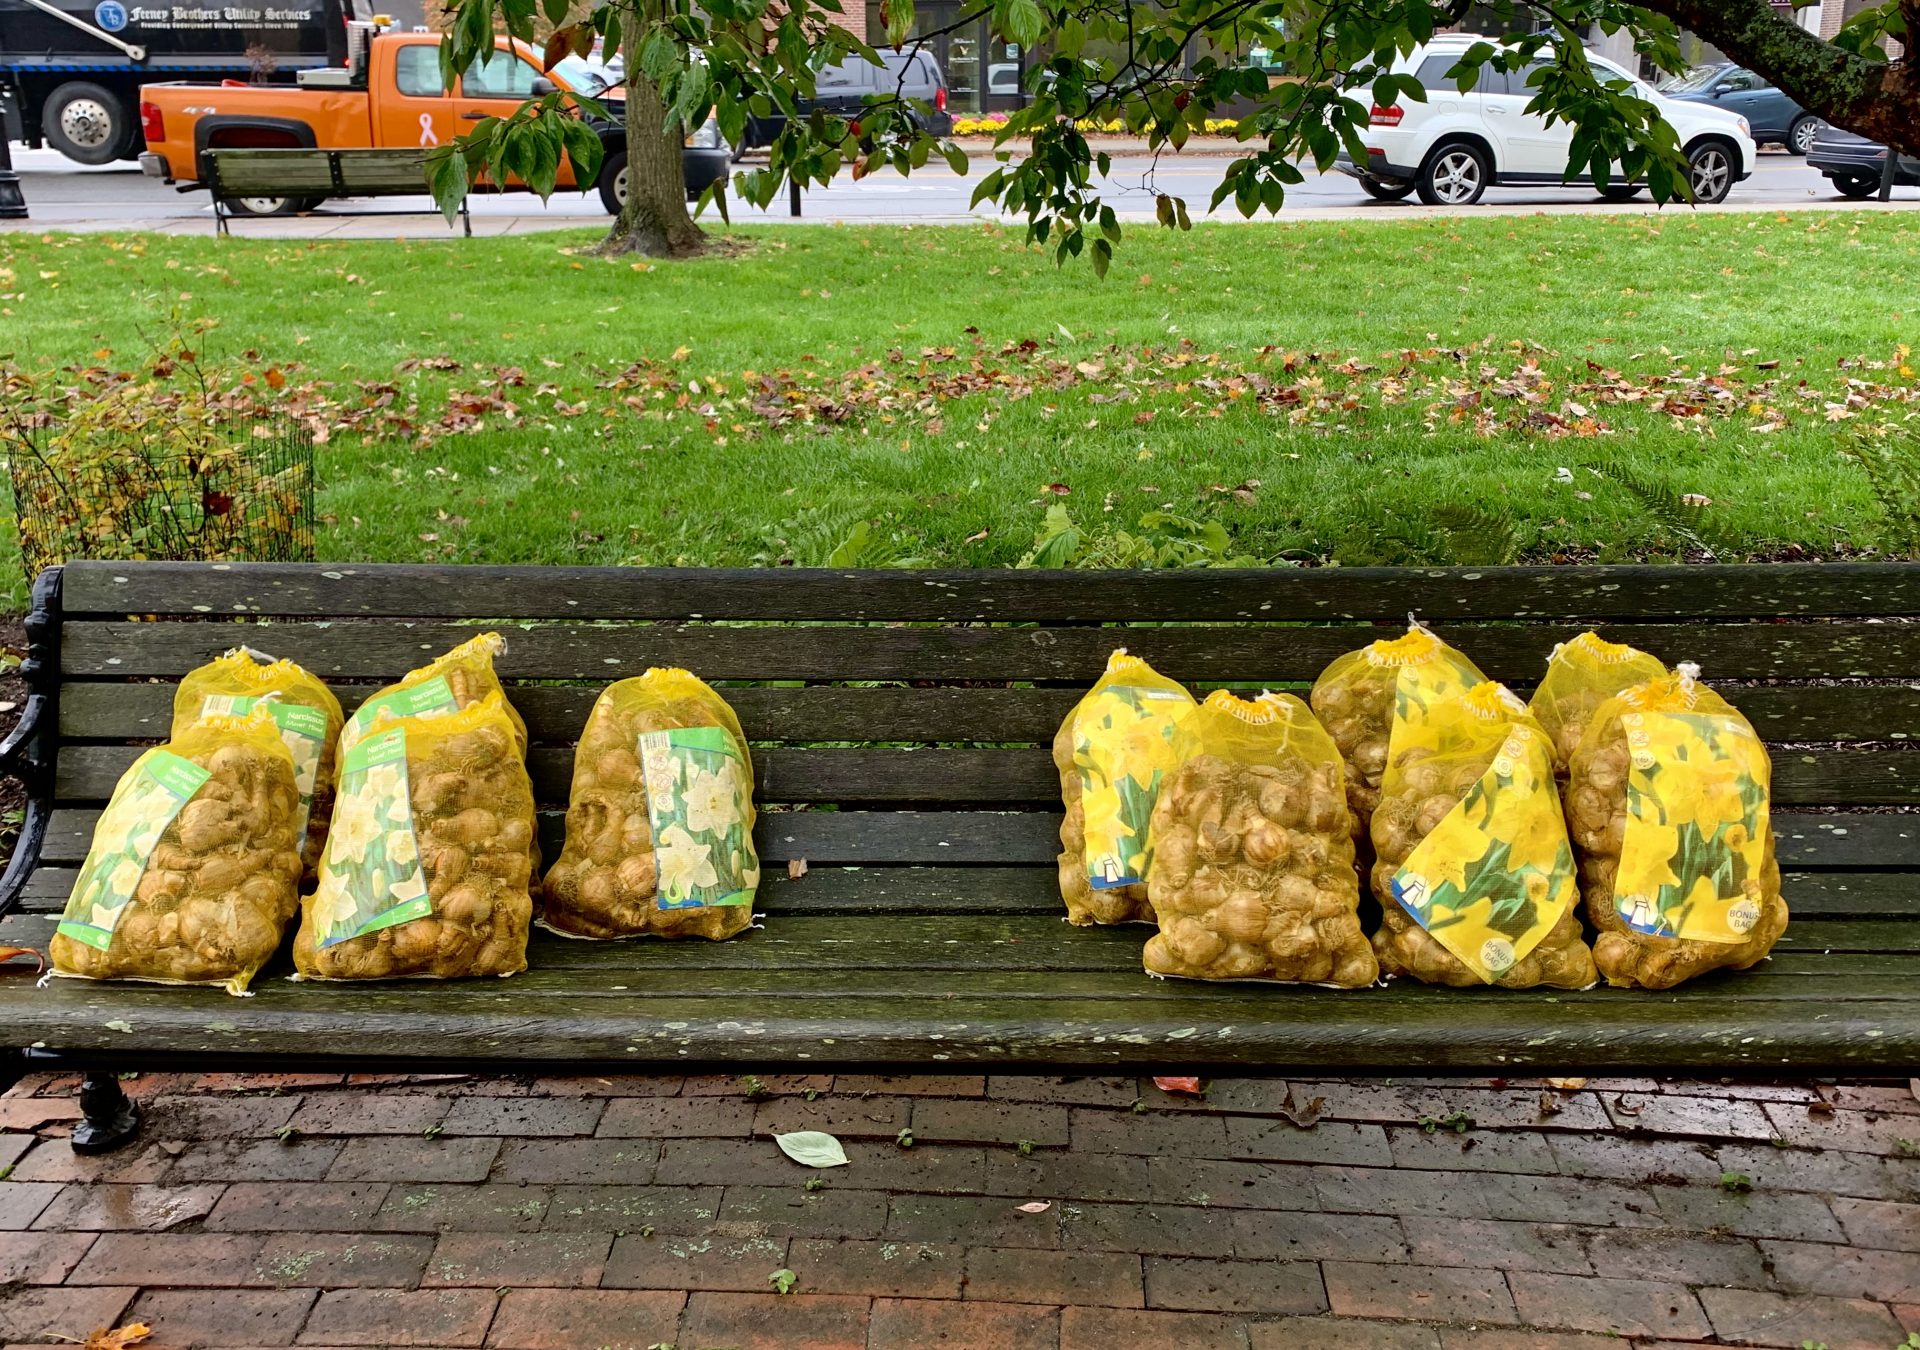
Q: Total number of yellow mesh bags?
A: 11